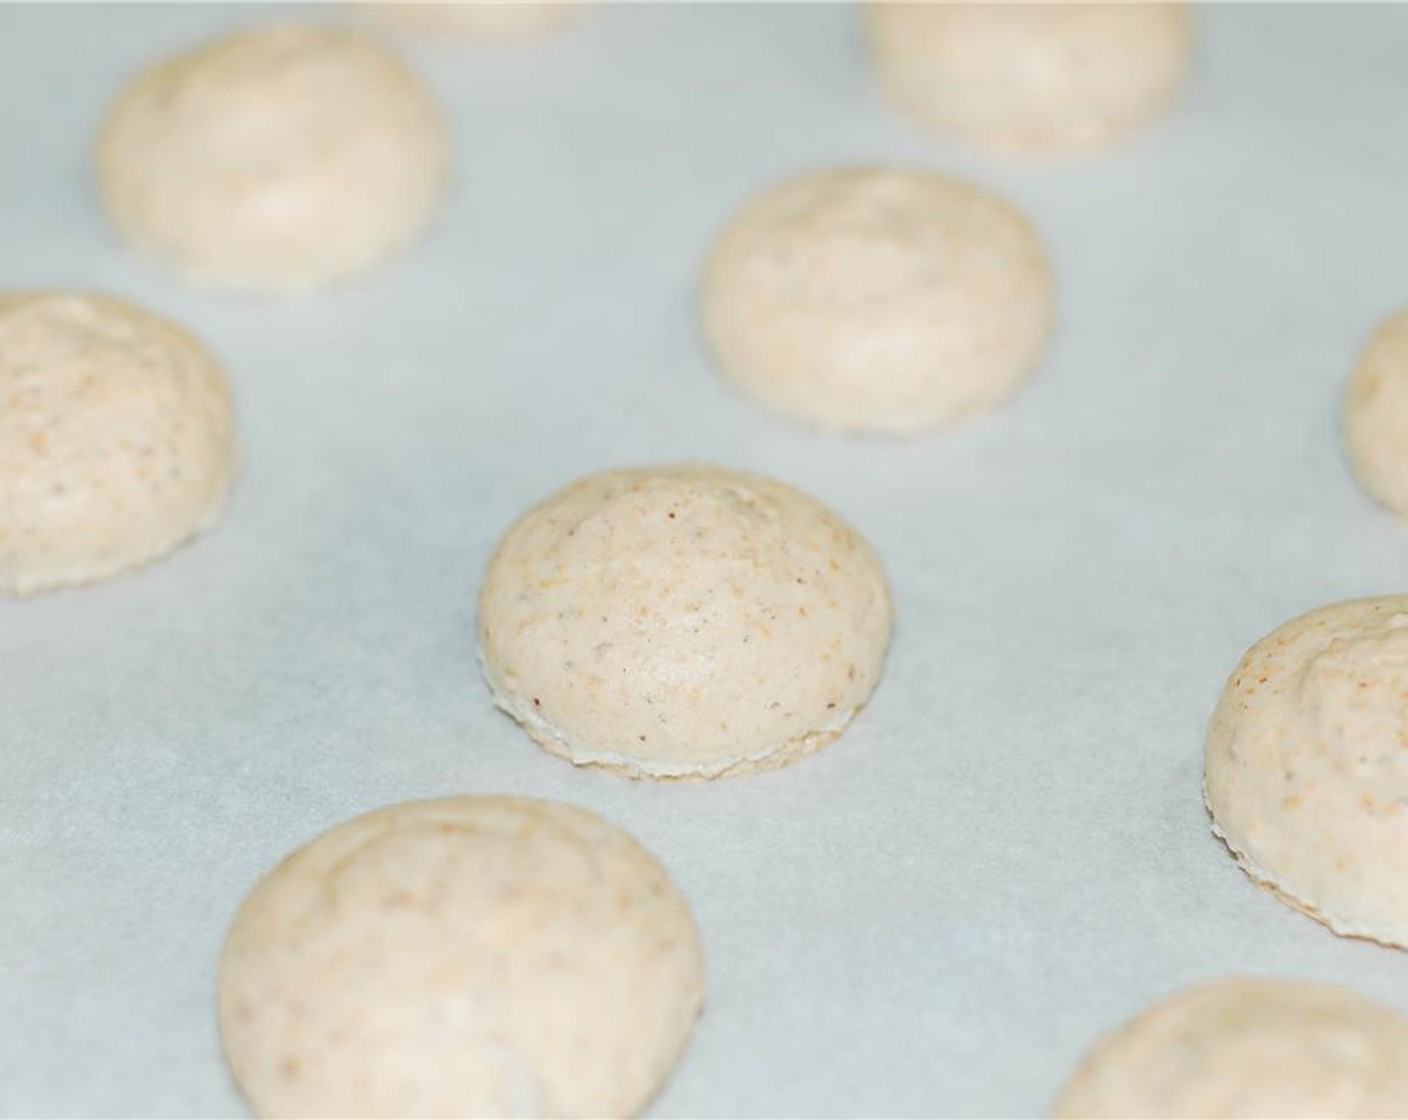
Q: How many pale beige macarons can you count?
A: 10